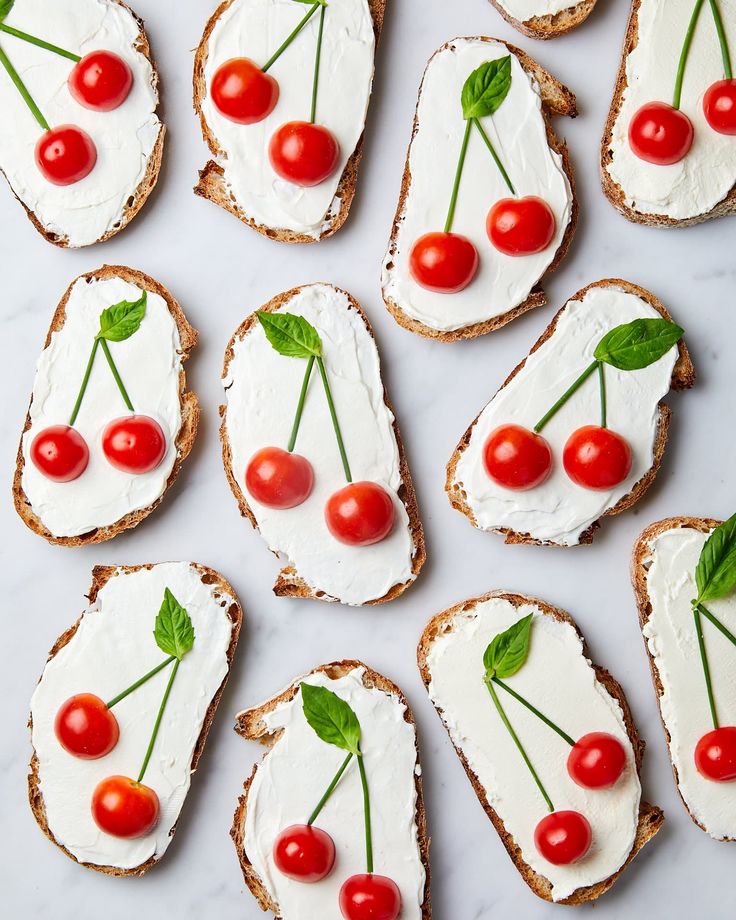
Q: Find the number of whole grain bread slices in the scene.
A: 12